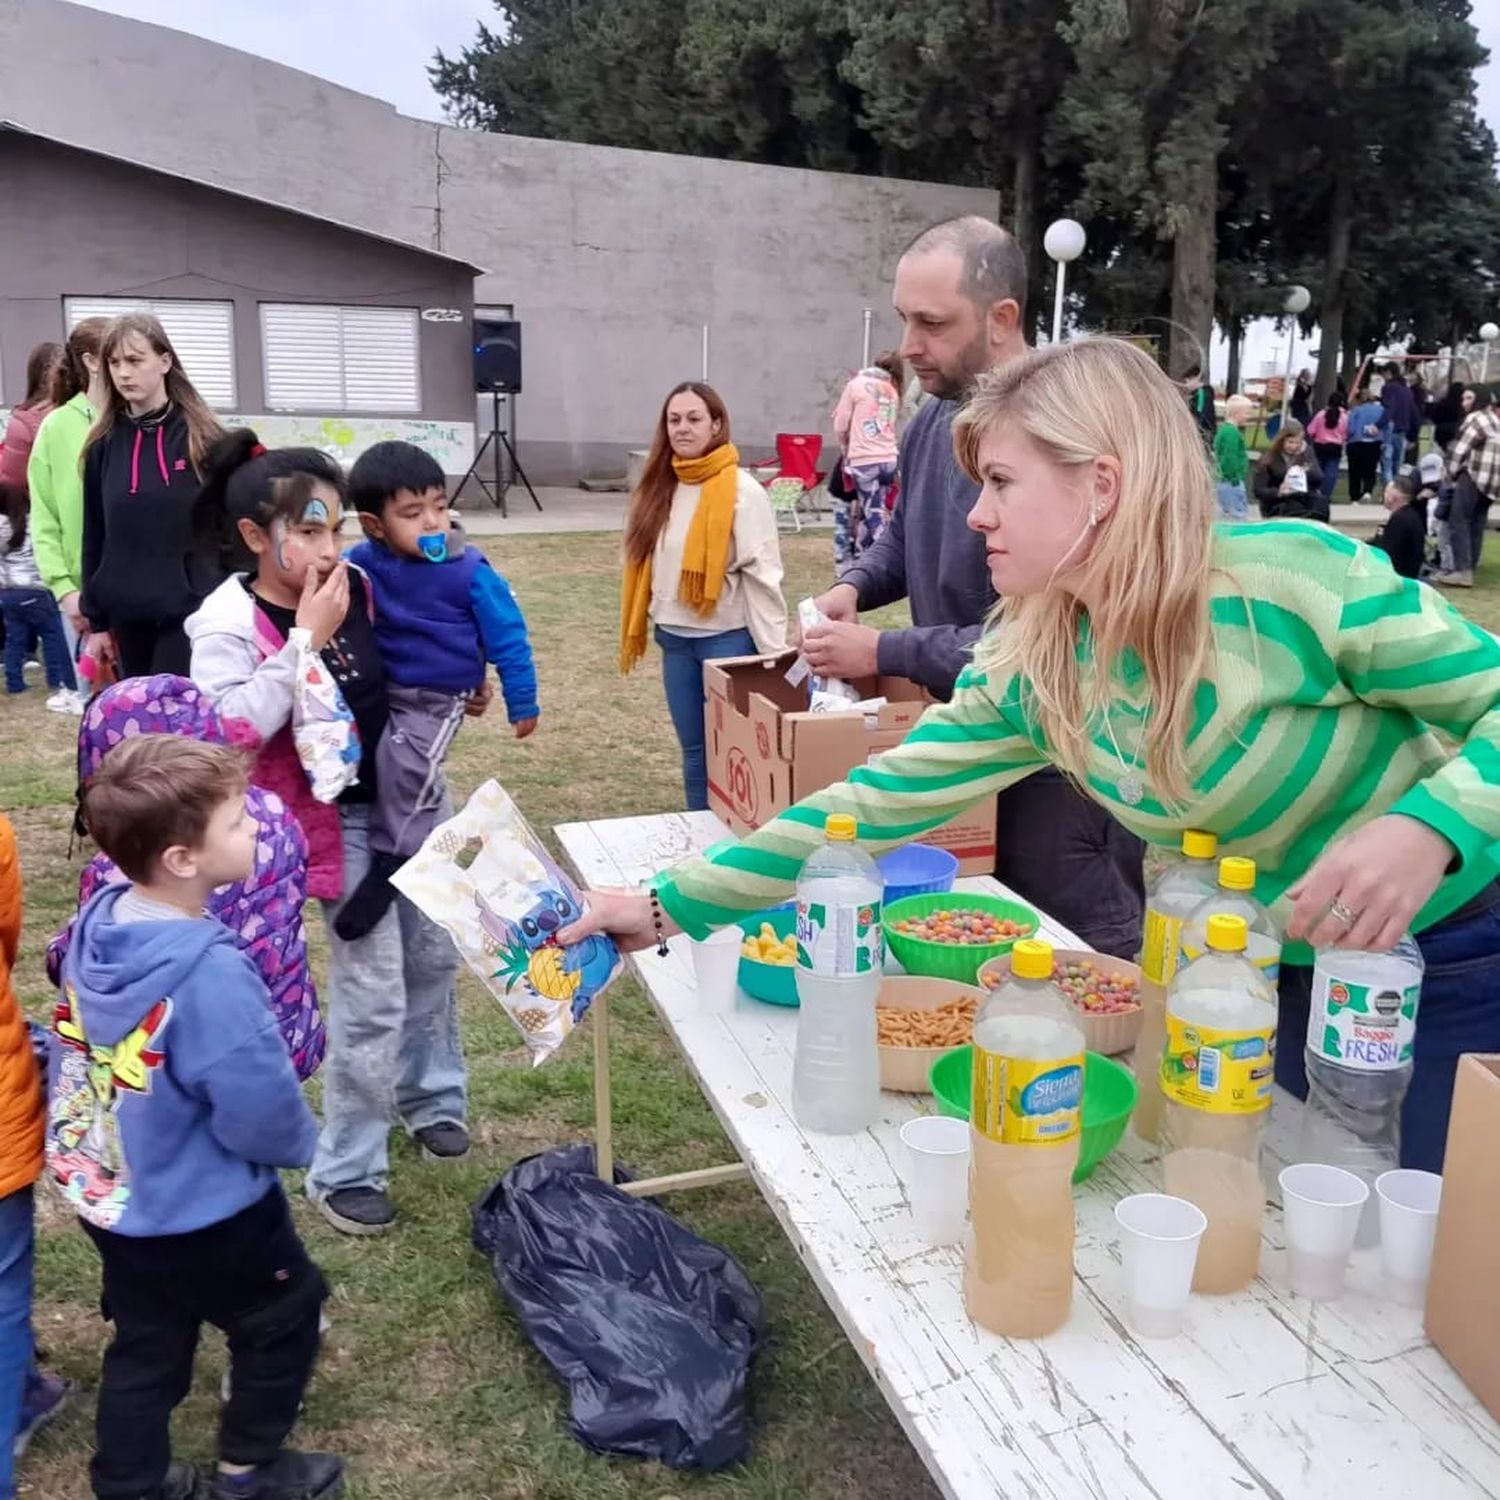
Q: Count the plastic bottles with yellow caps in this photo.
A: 5